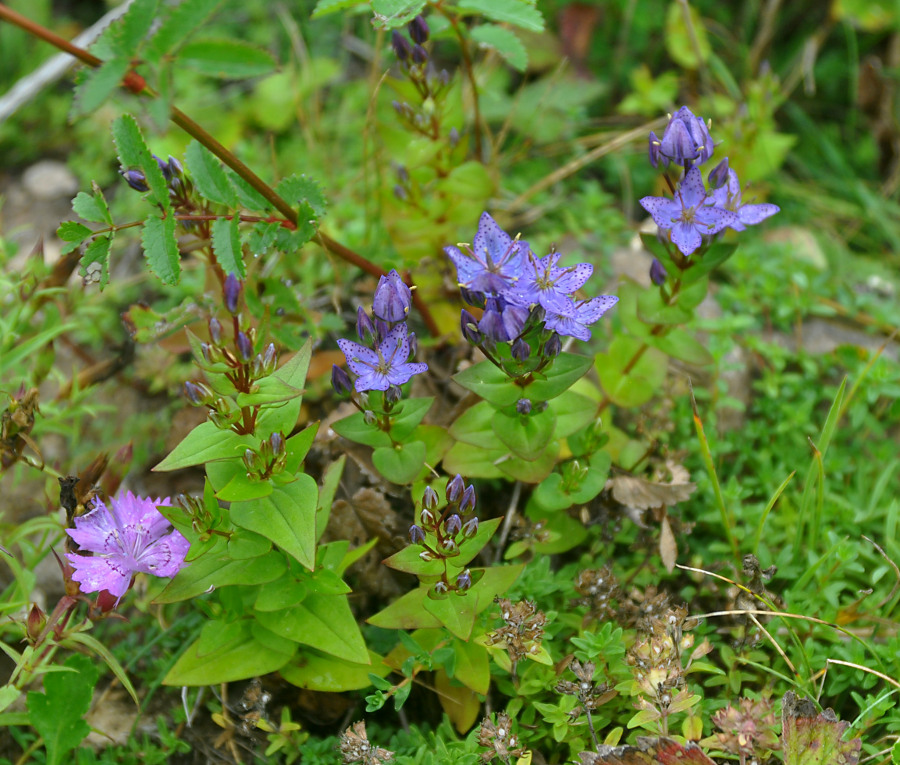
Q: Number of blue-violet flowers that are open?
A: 6